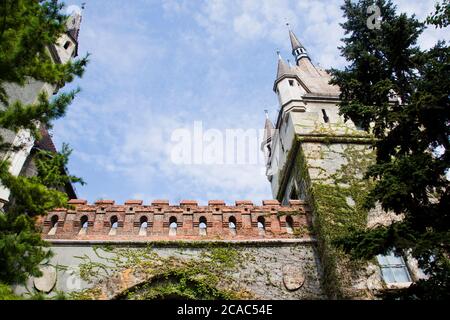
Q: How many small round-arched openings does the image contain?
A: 9